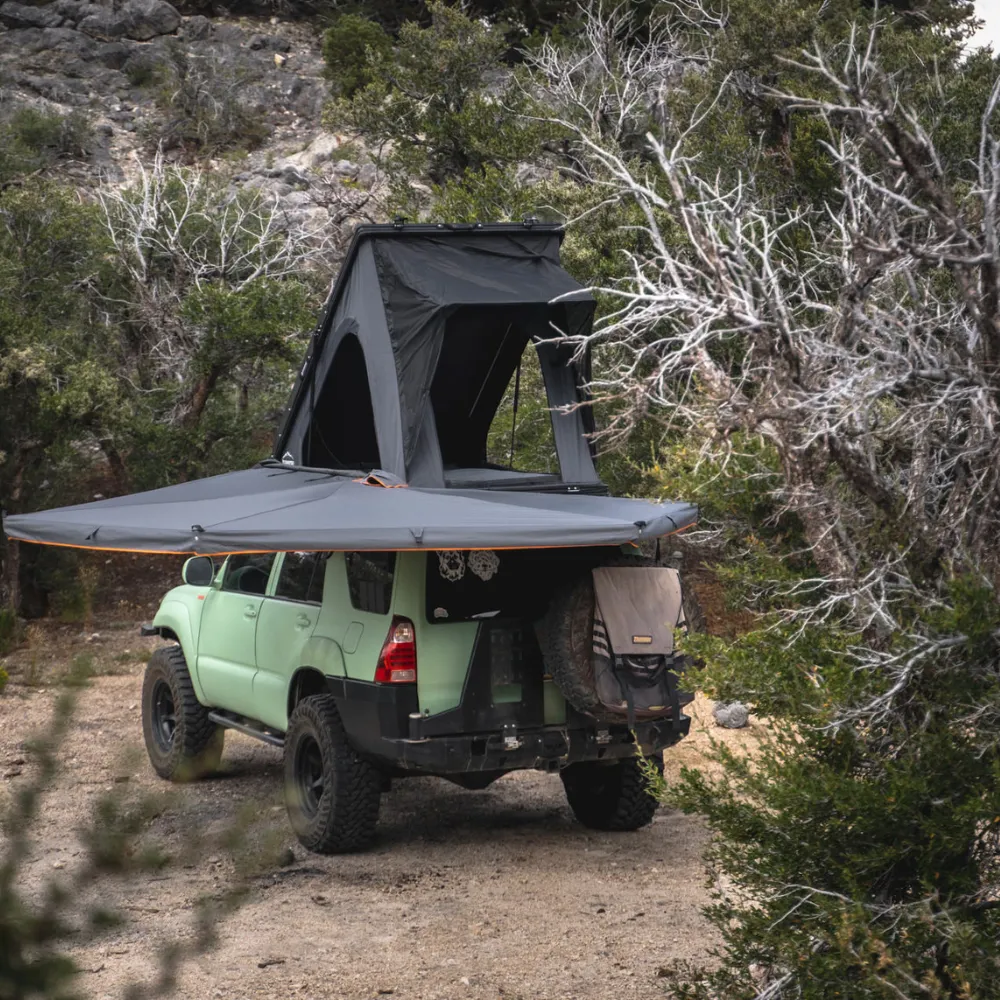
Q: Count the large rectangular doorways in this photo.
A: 1